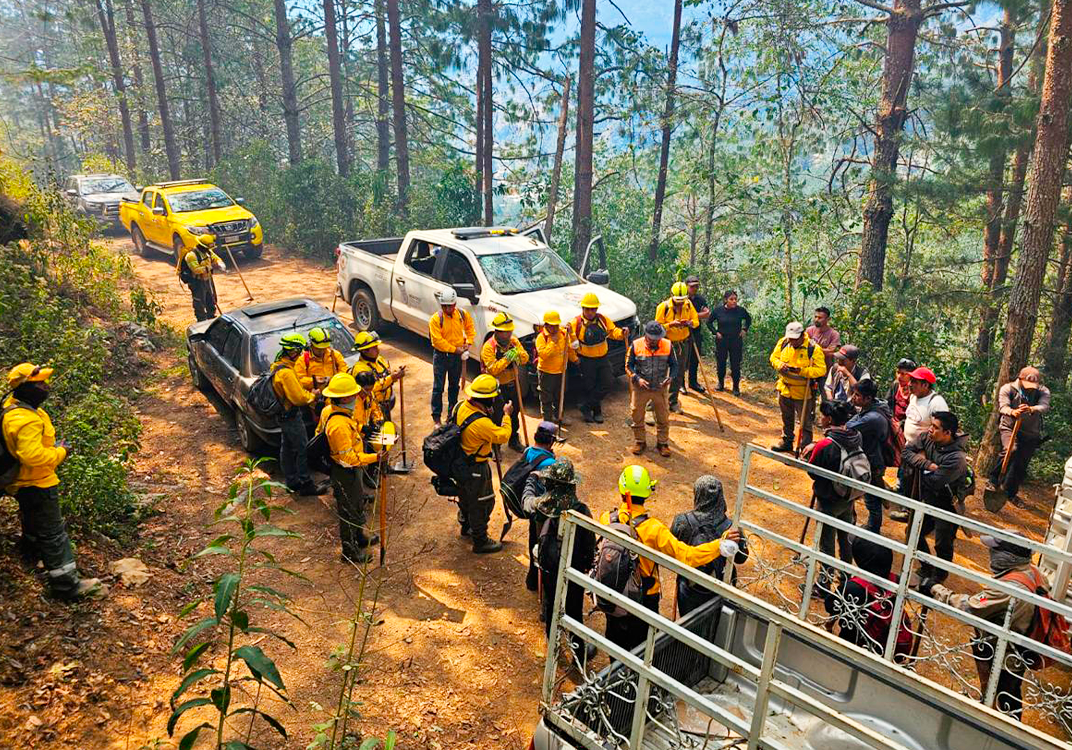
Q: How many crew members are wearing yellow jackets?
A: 15